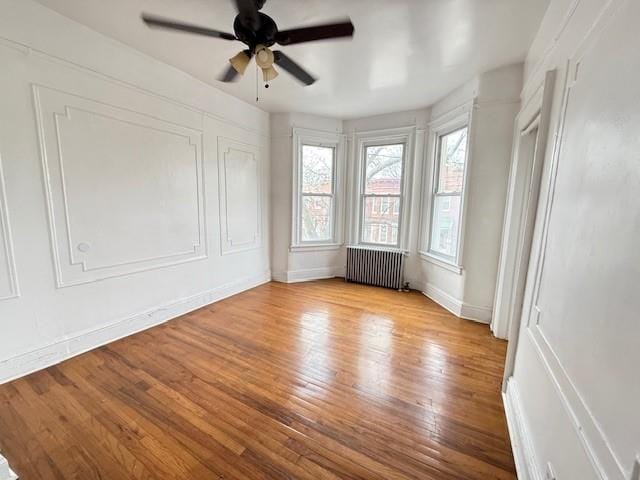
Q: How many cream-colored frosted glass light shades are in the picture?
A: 3